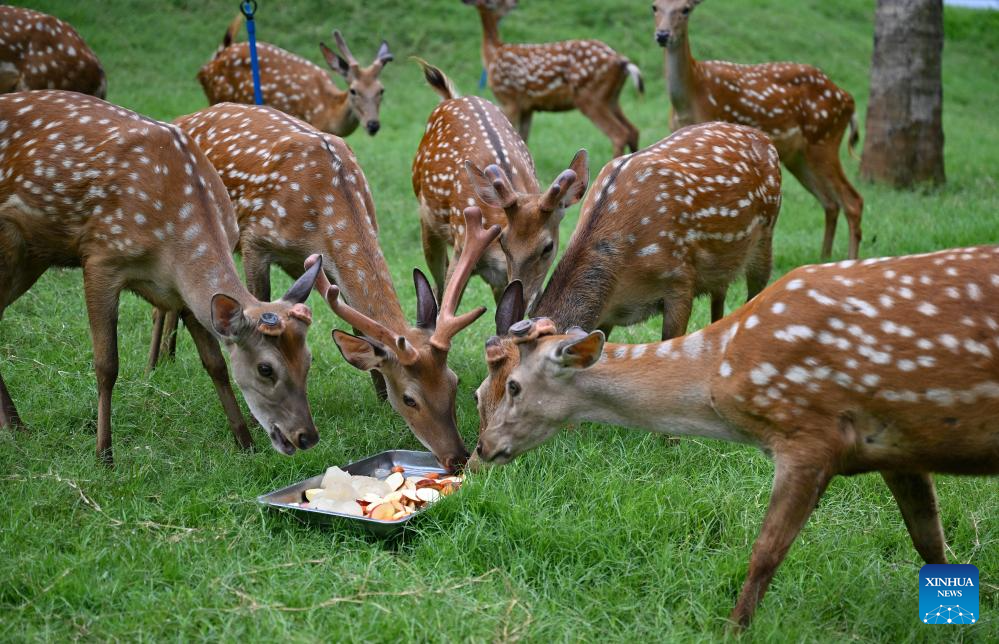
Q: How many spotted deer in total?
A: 9